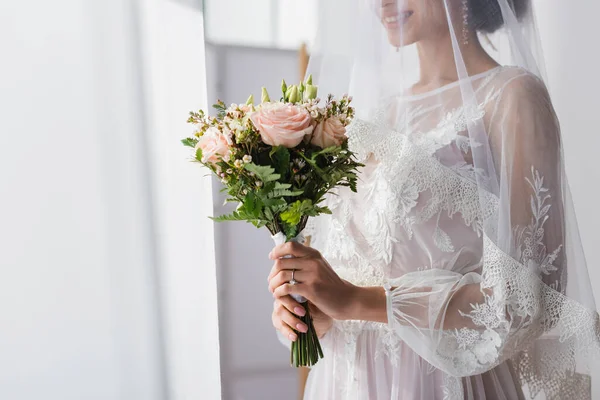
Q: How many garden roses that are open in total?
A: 3